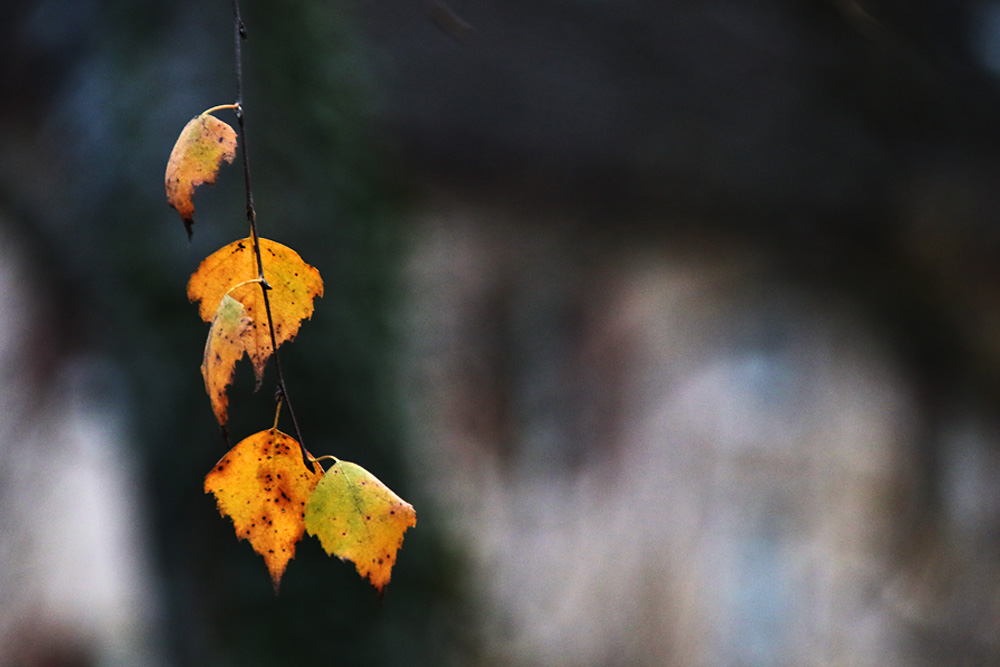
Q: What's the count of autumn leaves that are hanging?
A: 5